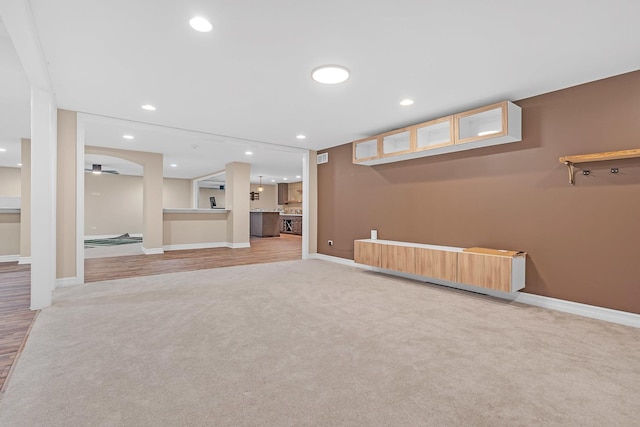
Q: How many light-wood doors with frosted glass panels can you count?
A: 4